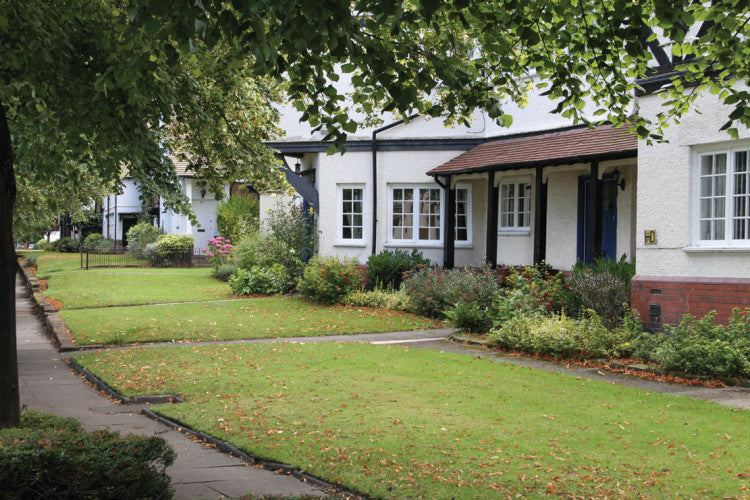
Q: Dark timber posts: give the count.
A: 4